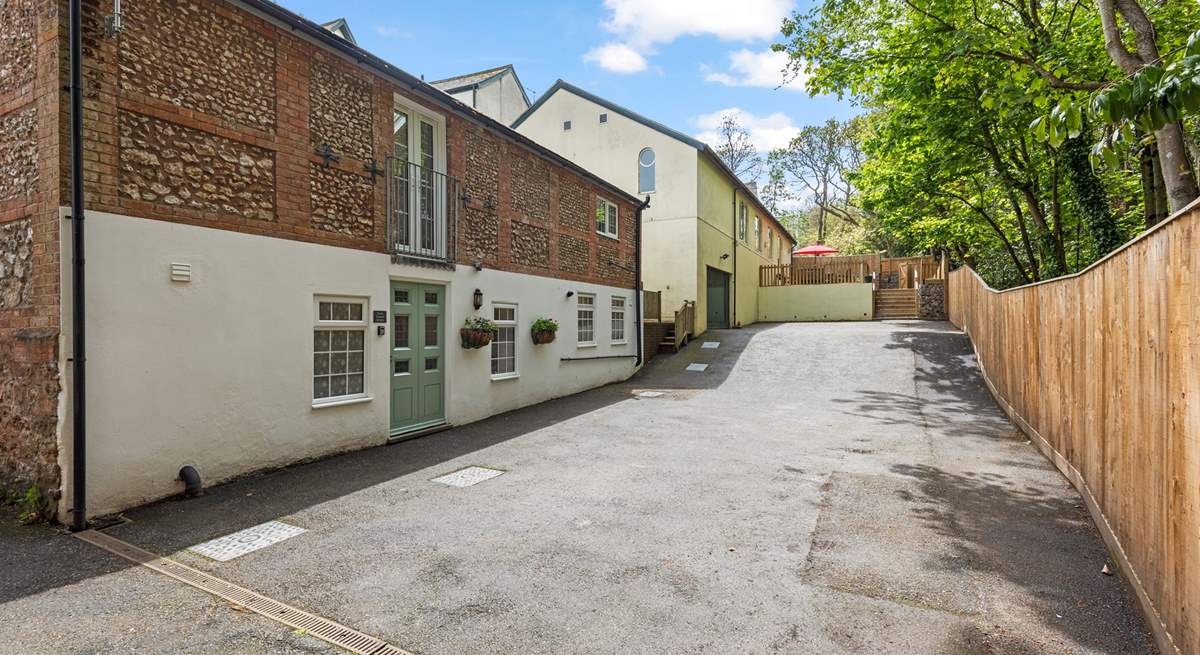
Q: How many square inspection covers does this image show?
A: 5